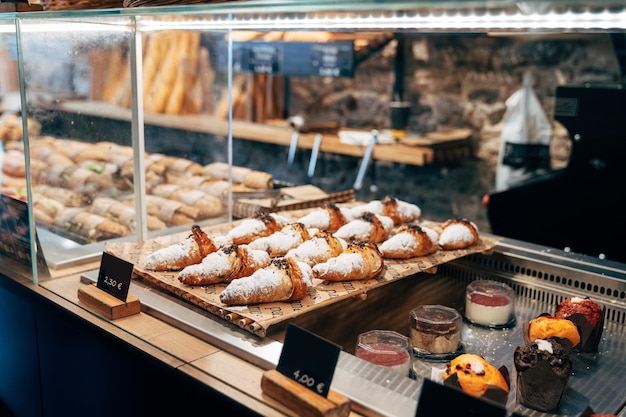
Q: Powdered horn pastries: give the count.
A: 12